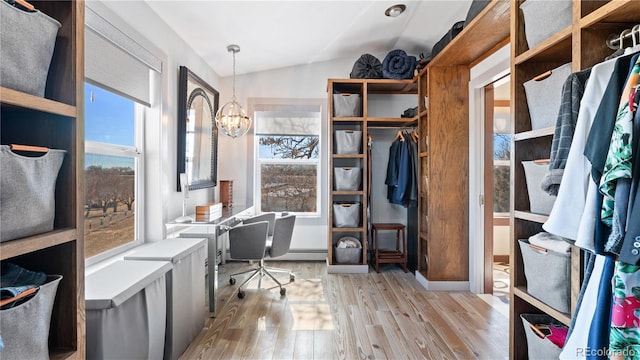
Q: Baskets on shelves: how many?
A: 13